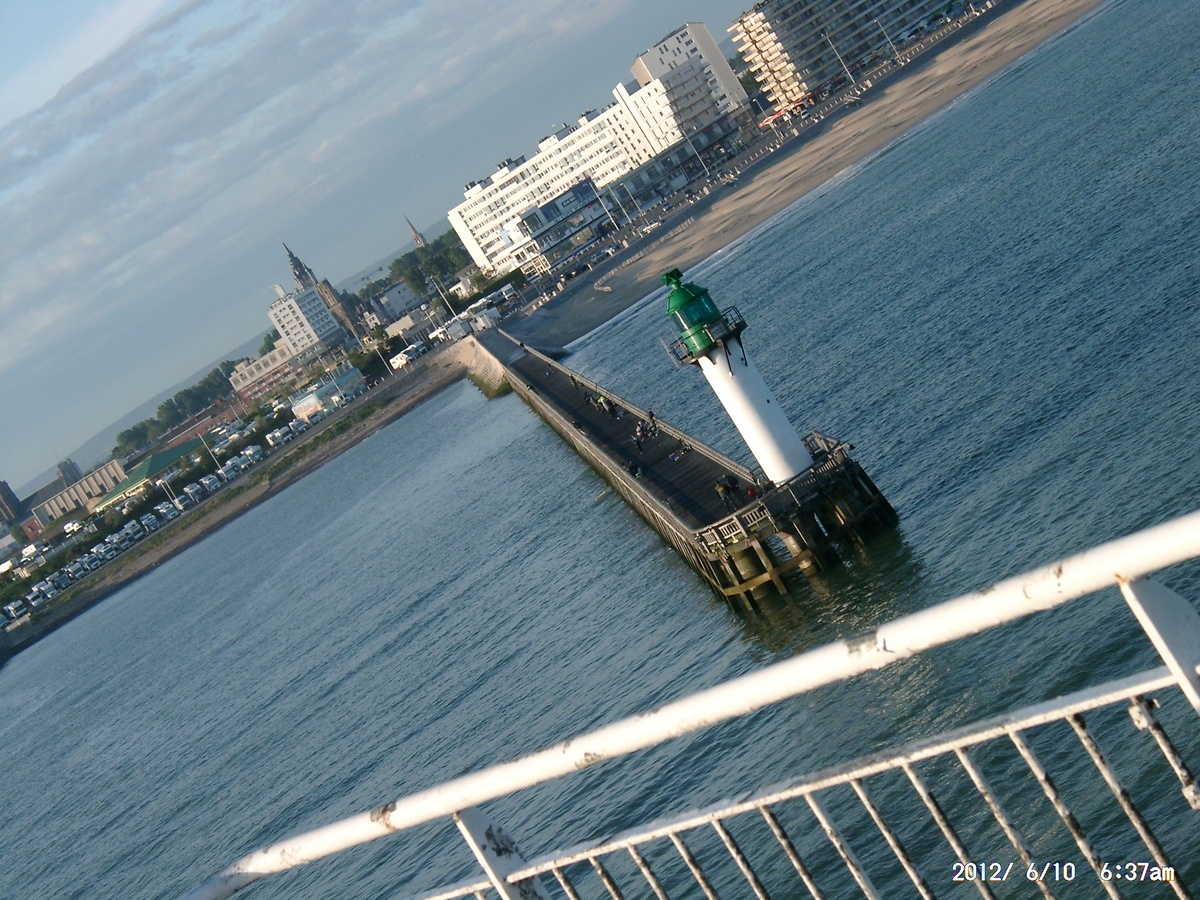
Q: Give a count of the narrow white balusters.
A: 14